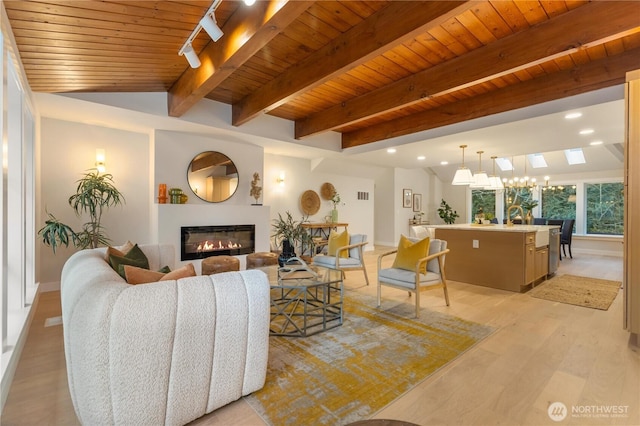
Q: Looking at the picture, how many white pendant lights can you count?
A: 3